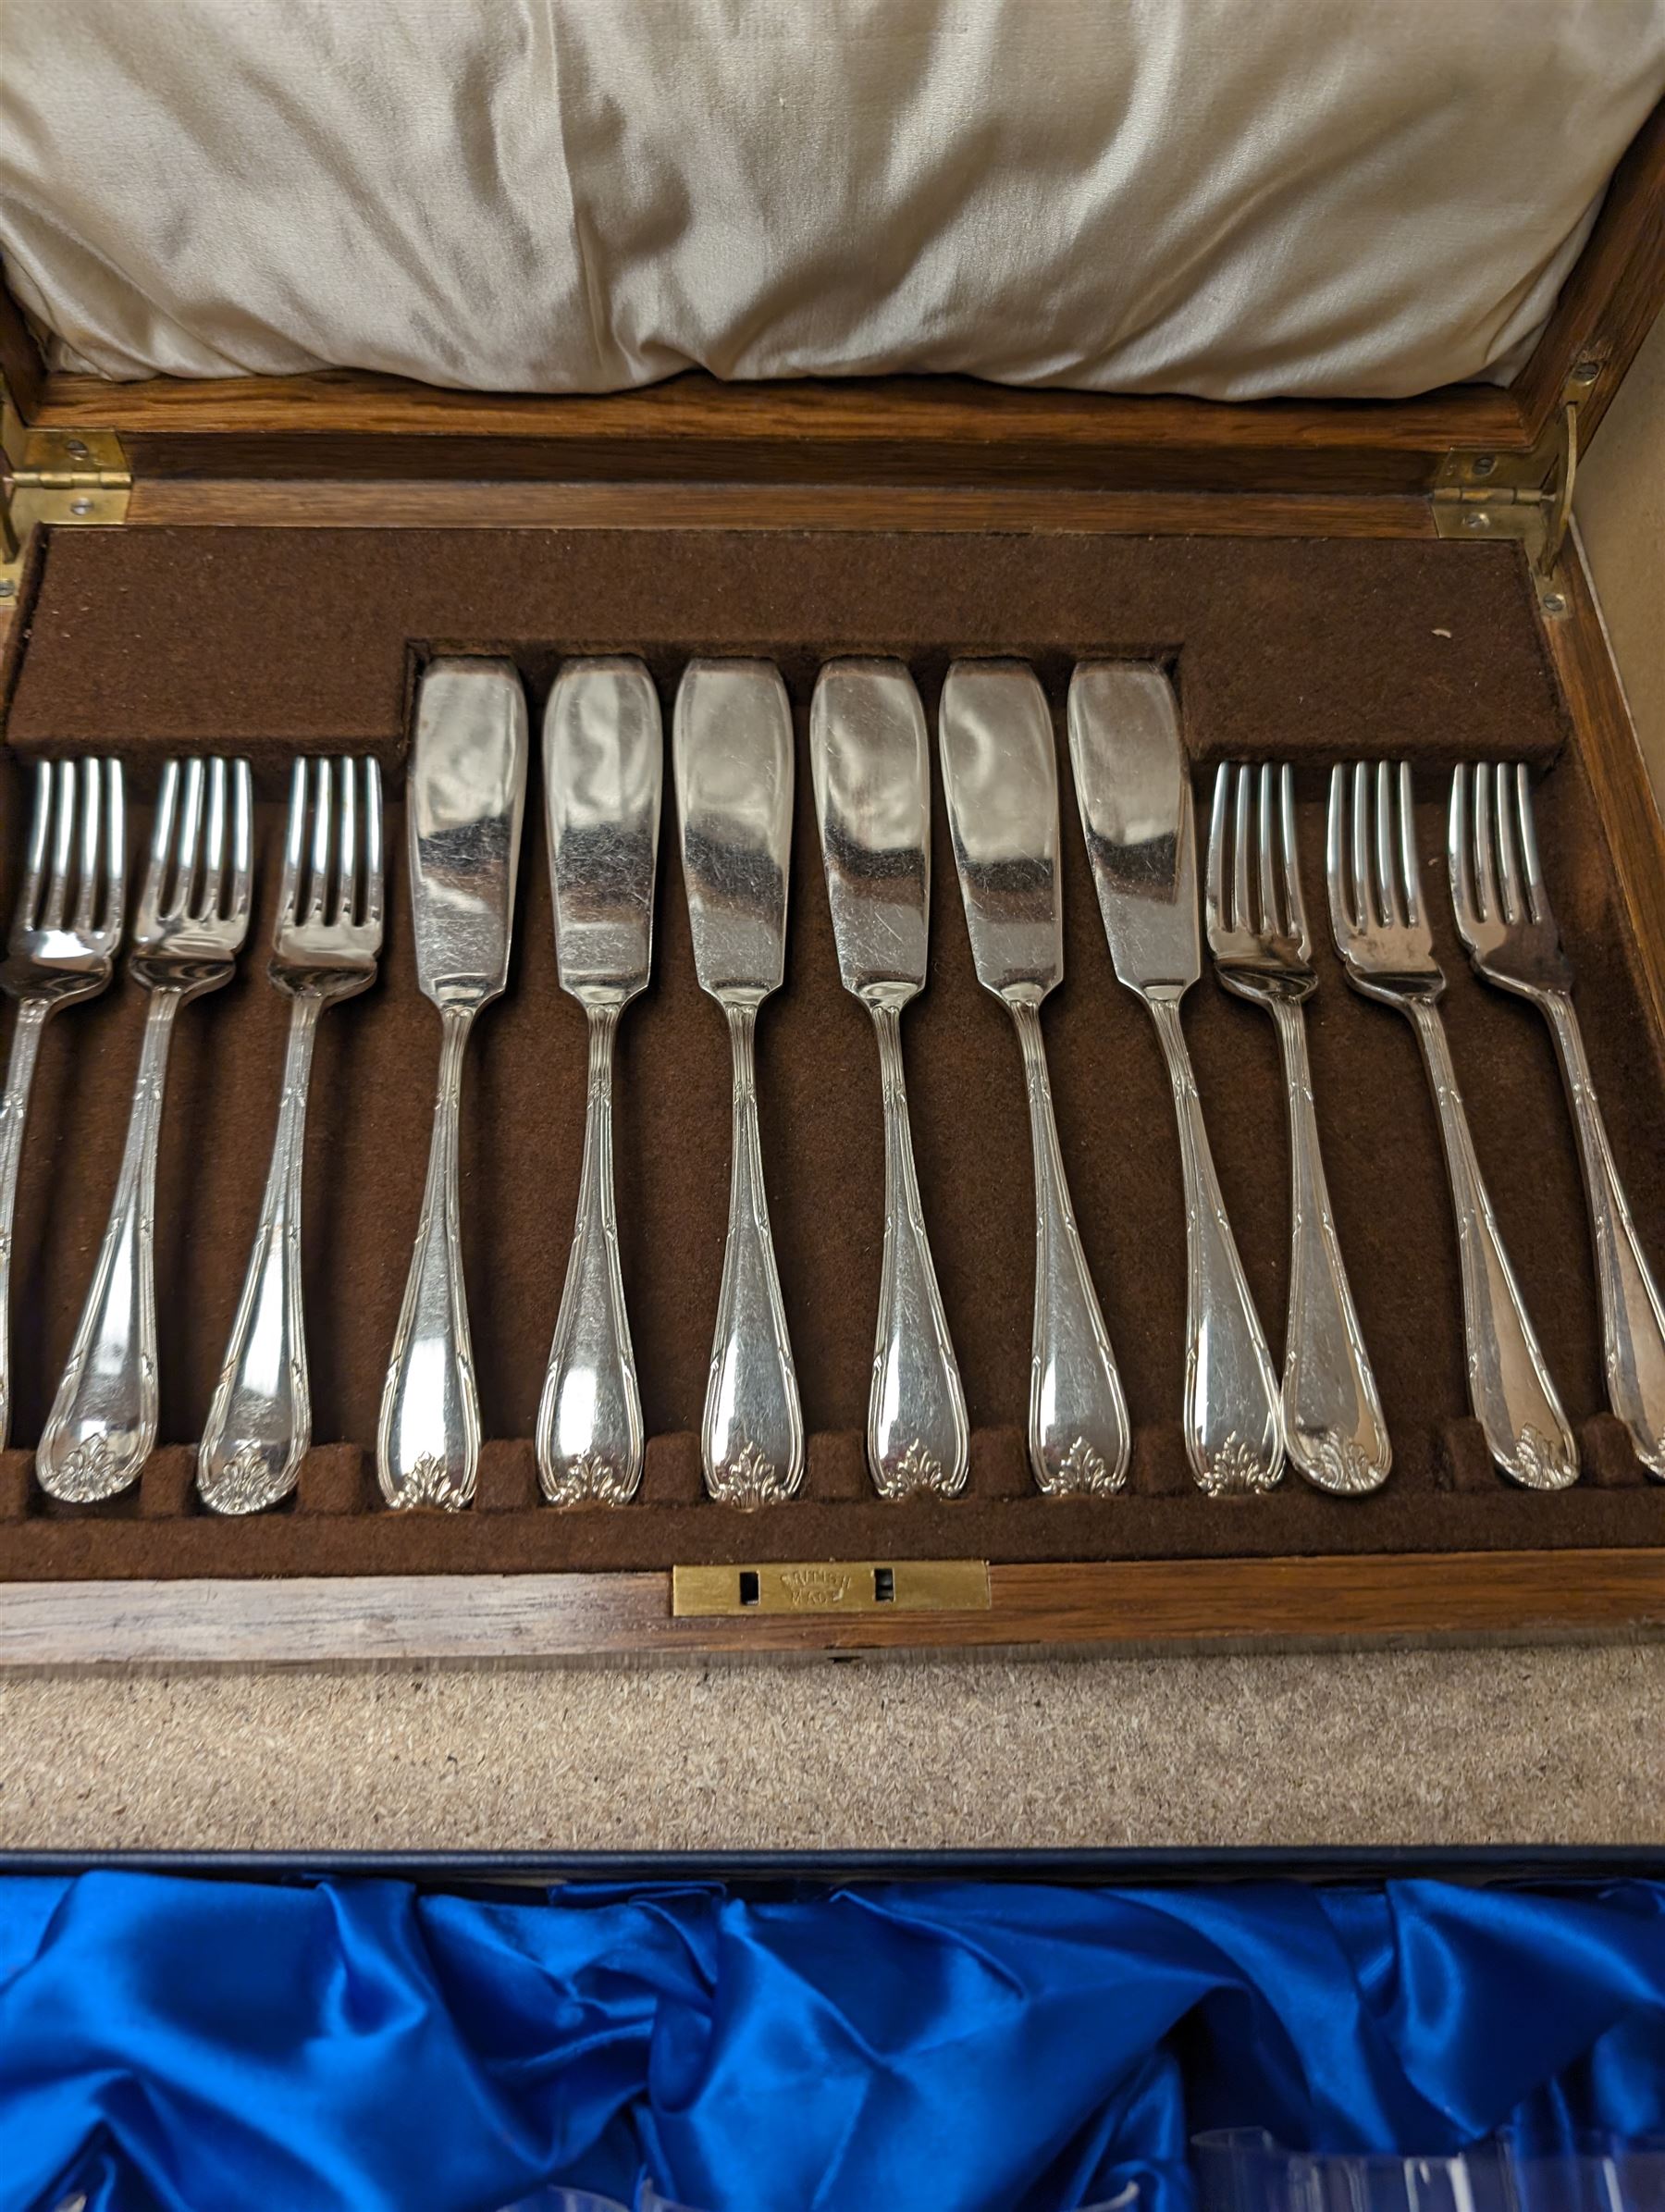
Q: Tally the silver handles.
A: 12